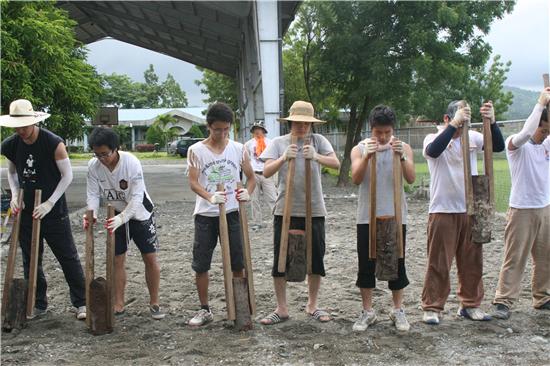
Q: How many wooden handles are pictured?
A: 13